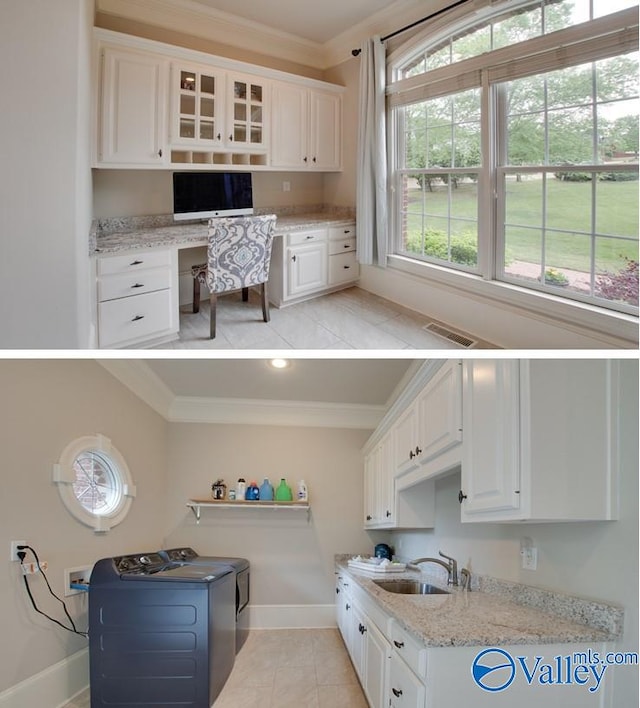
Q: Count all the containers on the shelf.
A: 7